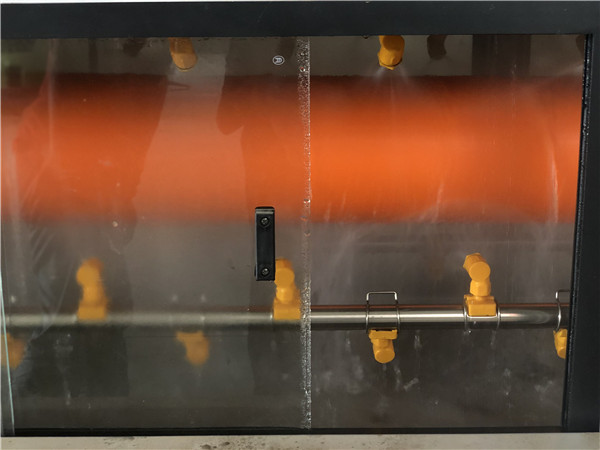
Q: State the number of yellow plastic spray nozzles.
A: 9